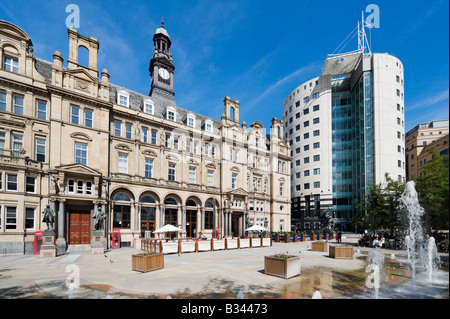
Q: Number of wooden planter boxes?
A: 4